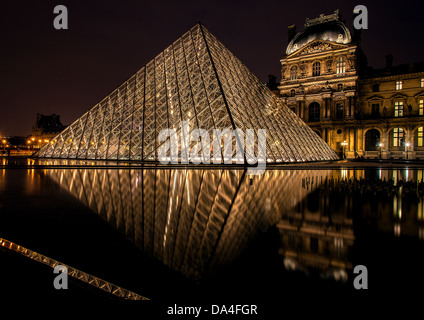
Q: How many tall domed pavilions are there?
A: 1